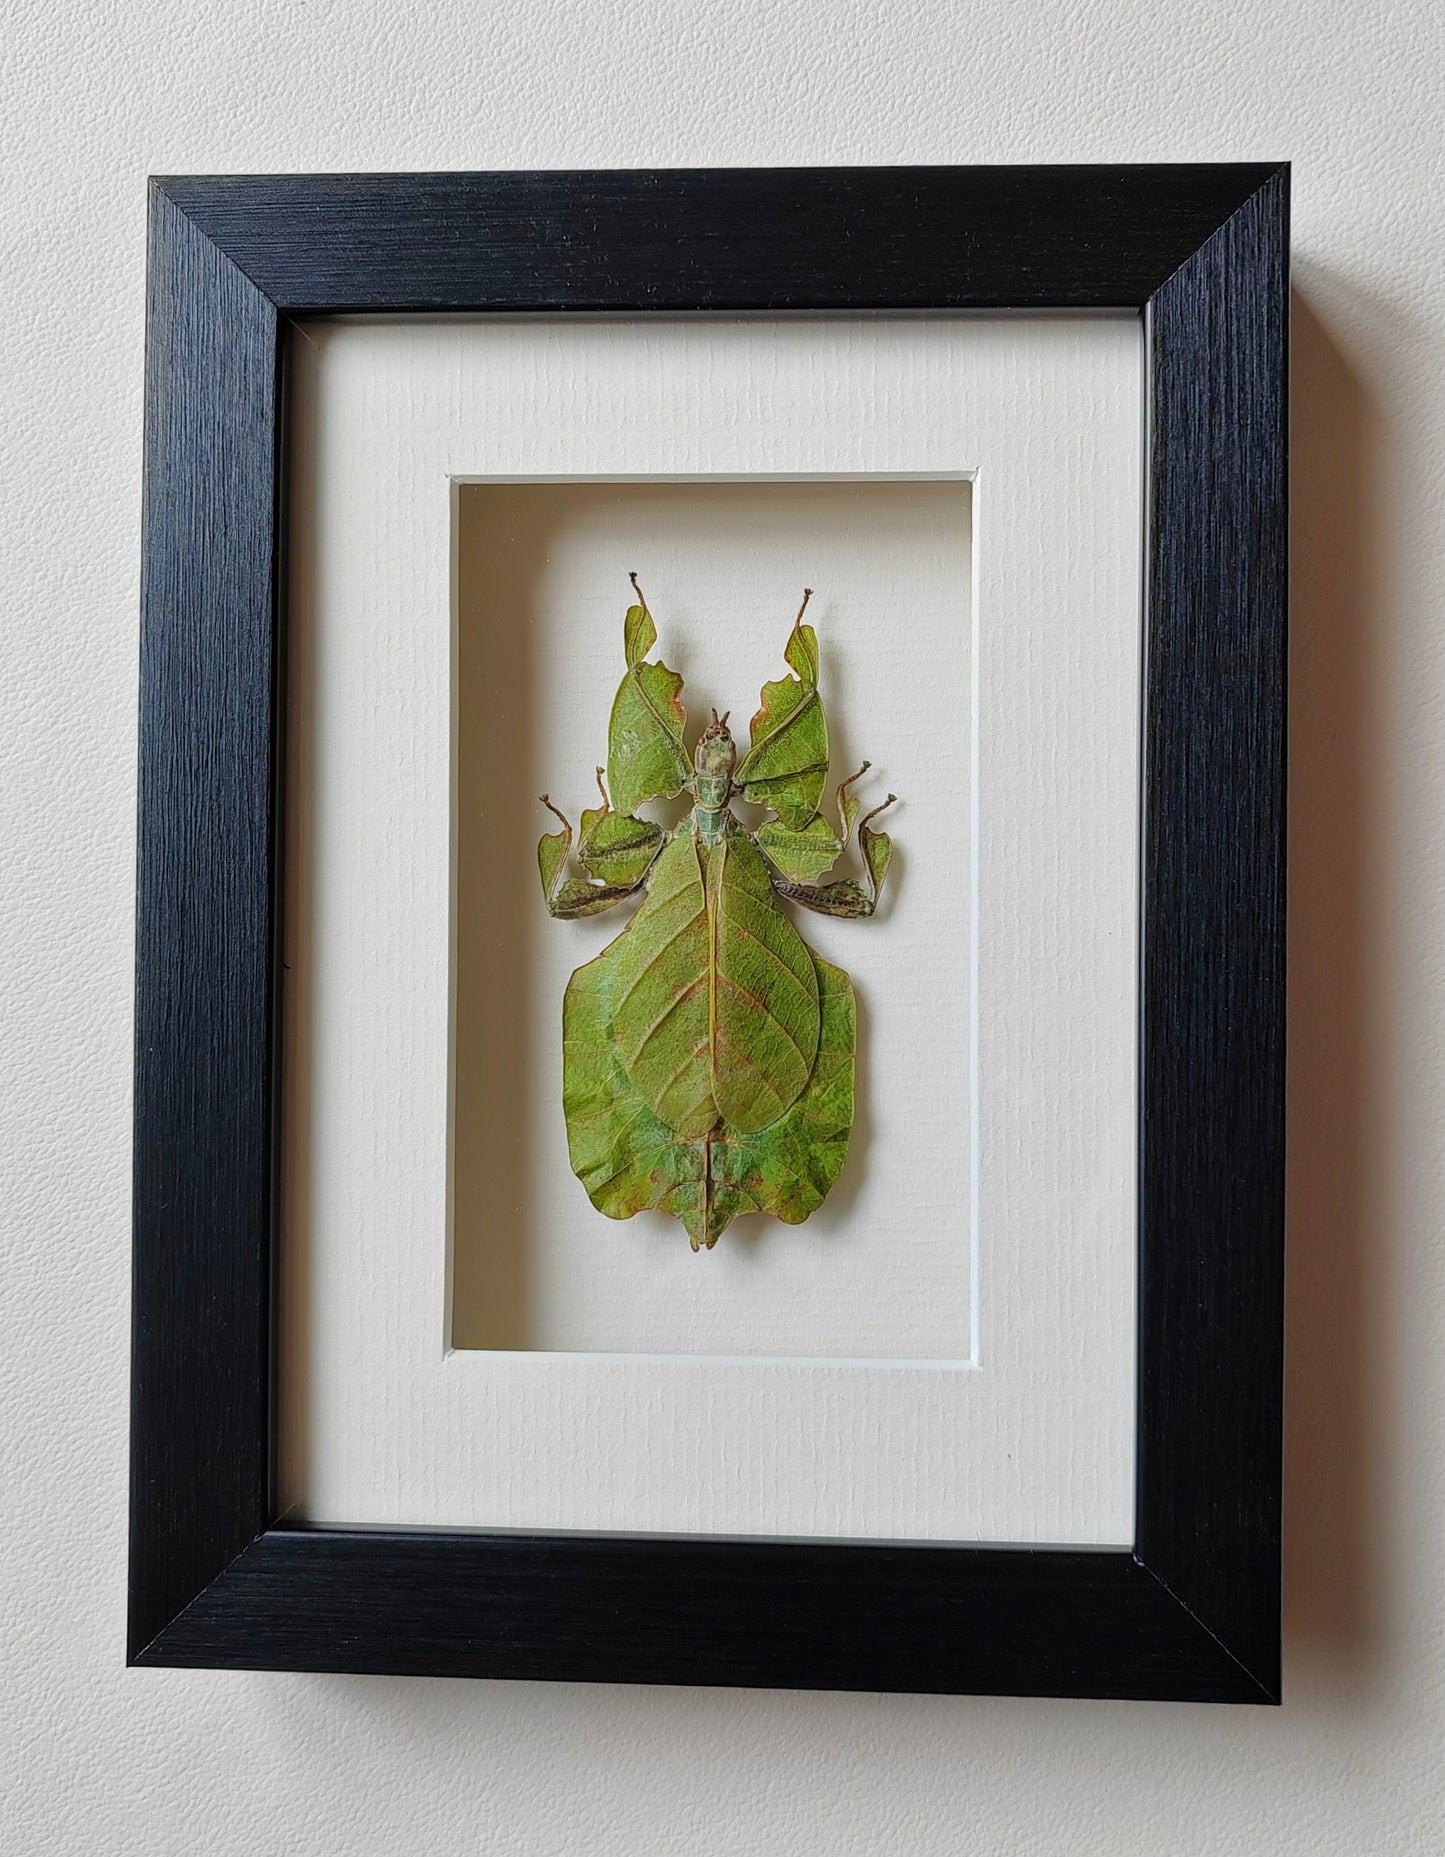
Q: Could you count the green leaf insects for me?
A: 1